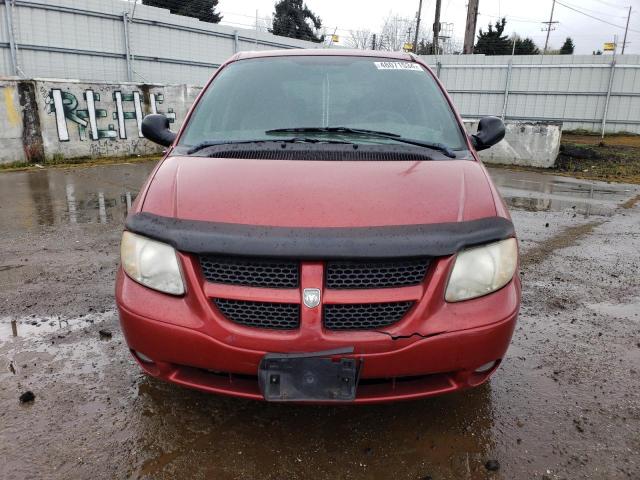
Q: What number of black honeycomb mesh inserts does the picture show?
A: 4